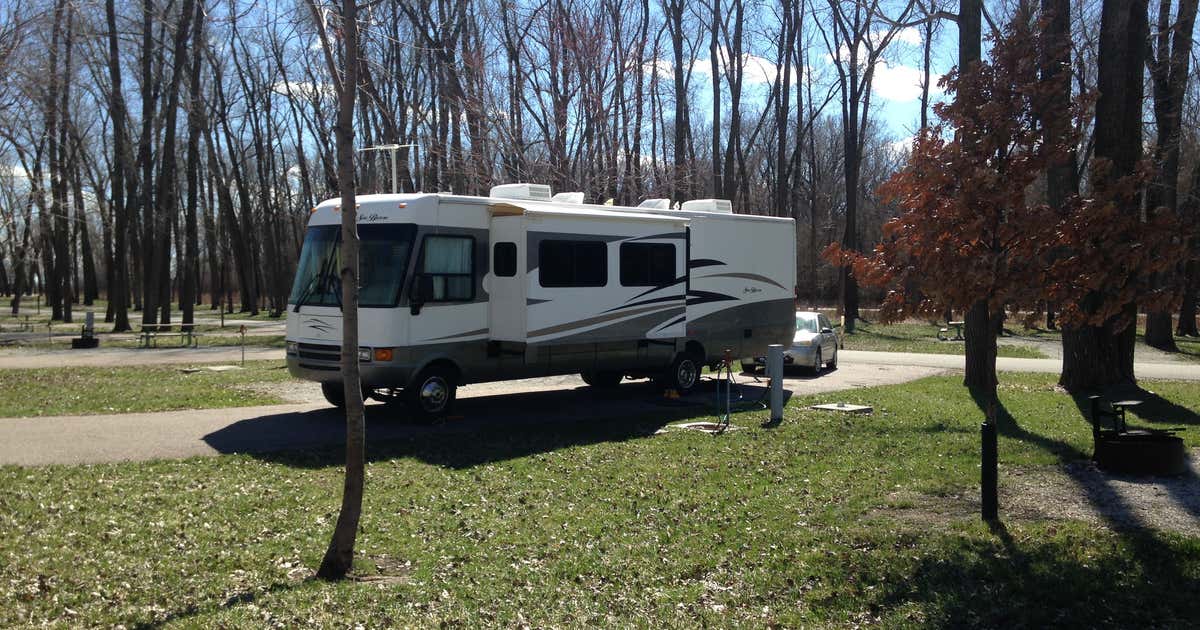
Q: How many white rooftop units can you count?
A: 4